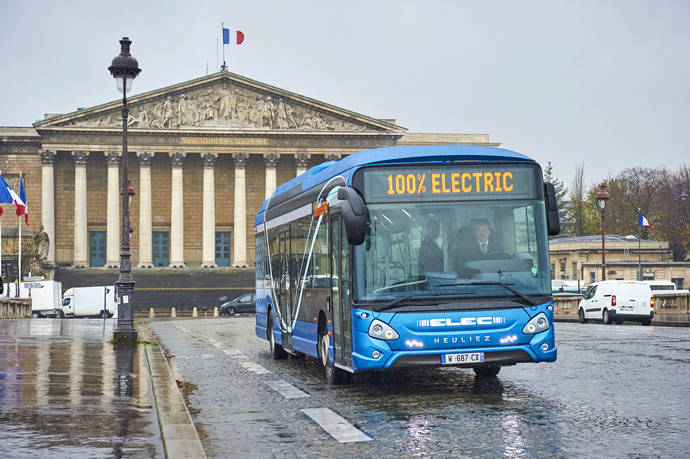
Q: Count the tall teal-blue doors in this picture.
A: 3